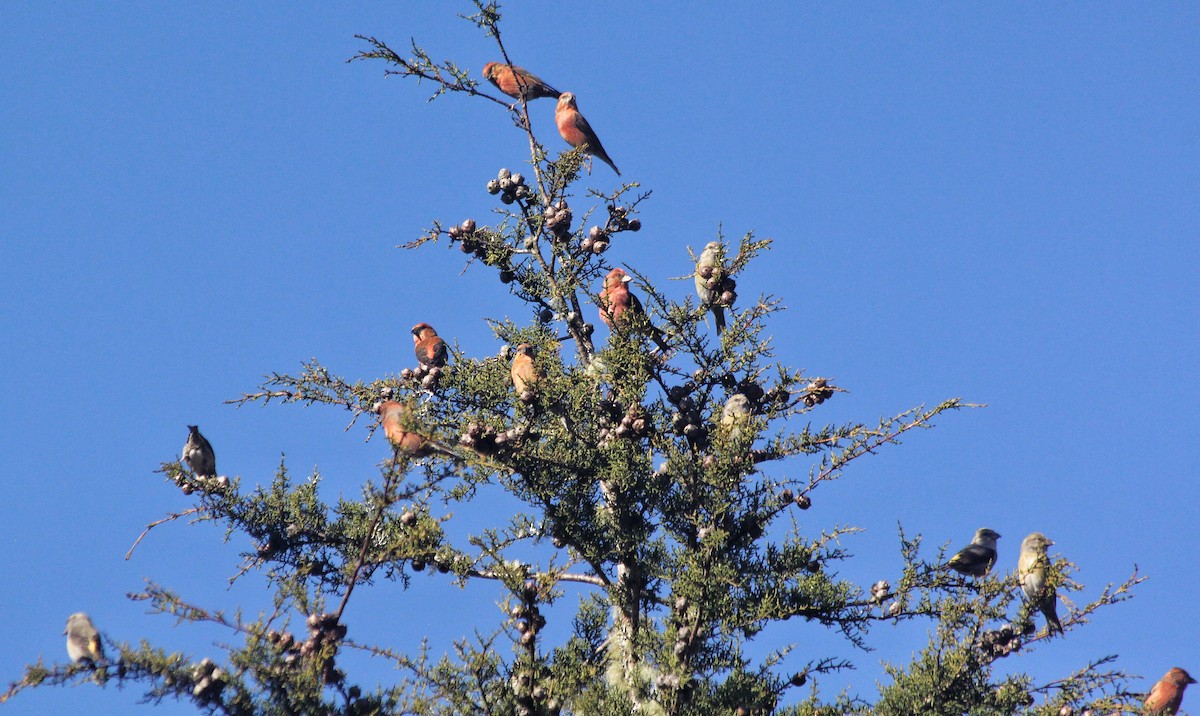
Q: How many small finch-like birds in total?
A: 13